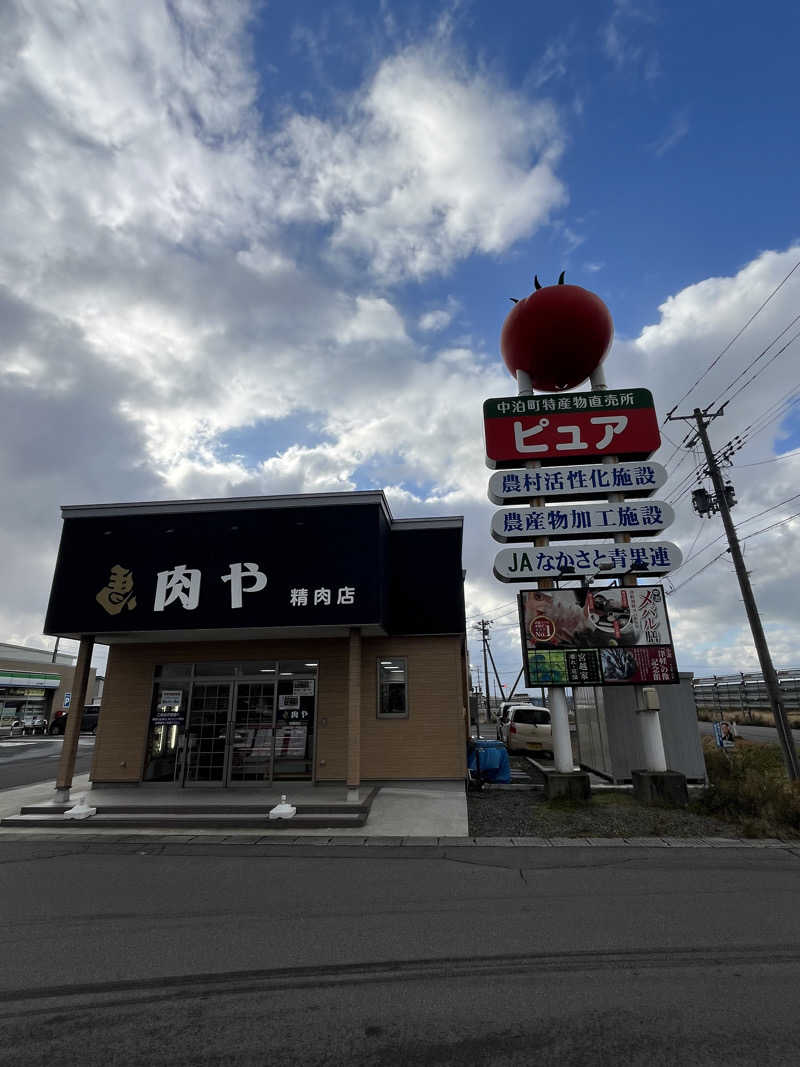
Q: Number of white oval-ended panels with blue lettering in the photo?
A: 3